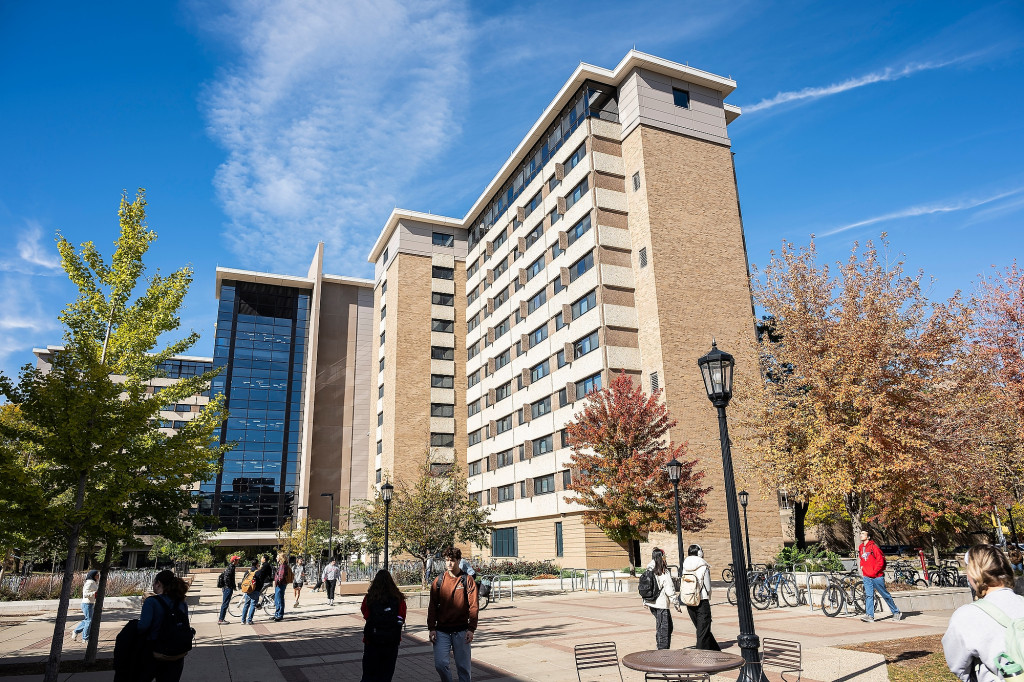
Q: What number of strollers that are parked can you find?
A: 0